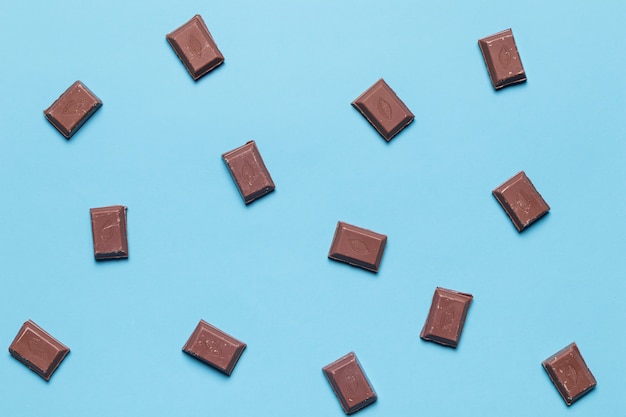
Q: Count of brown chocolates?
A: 13